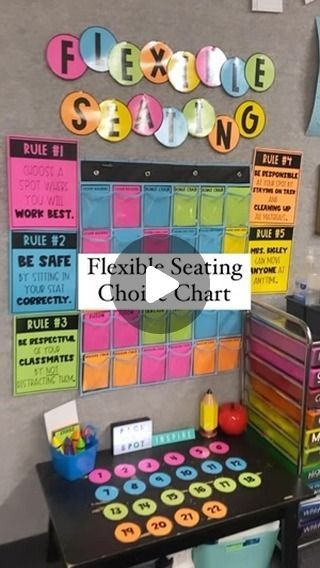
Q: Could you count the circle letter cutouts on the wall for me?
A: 15